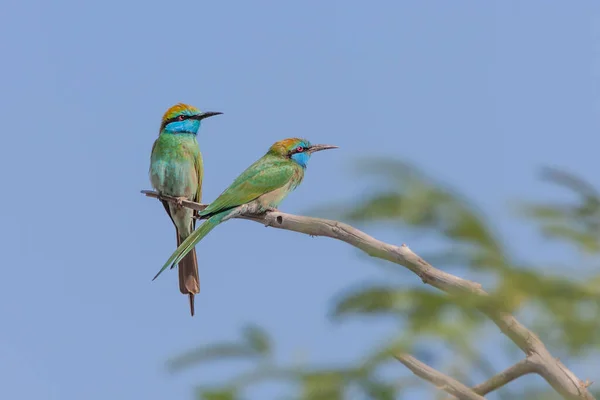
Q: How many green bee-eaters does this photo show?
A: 2